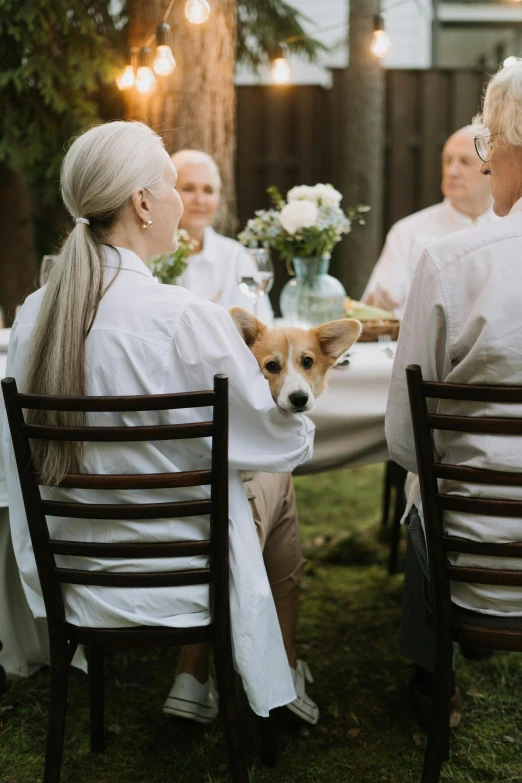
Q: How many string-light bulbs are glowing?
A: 6